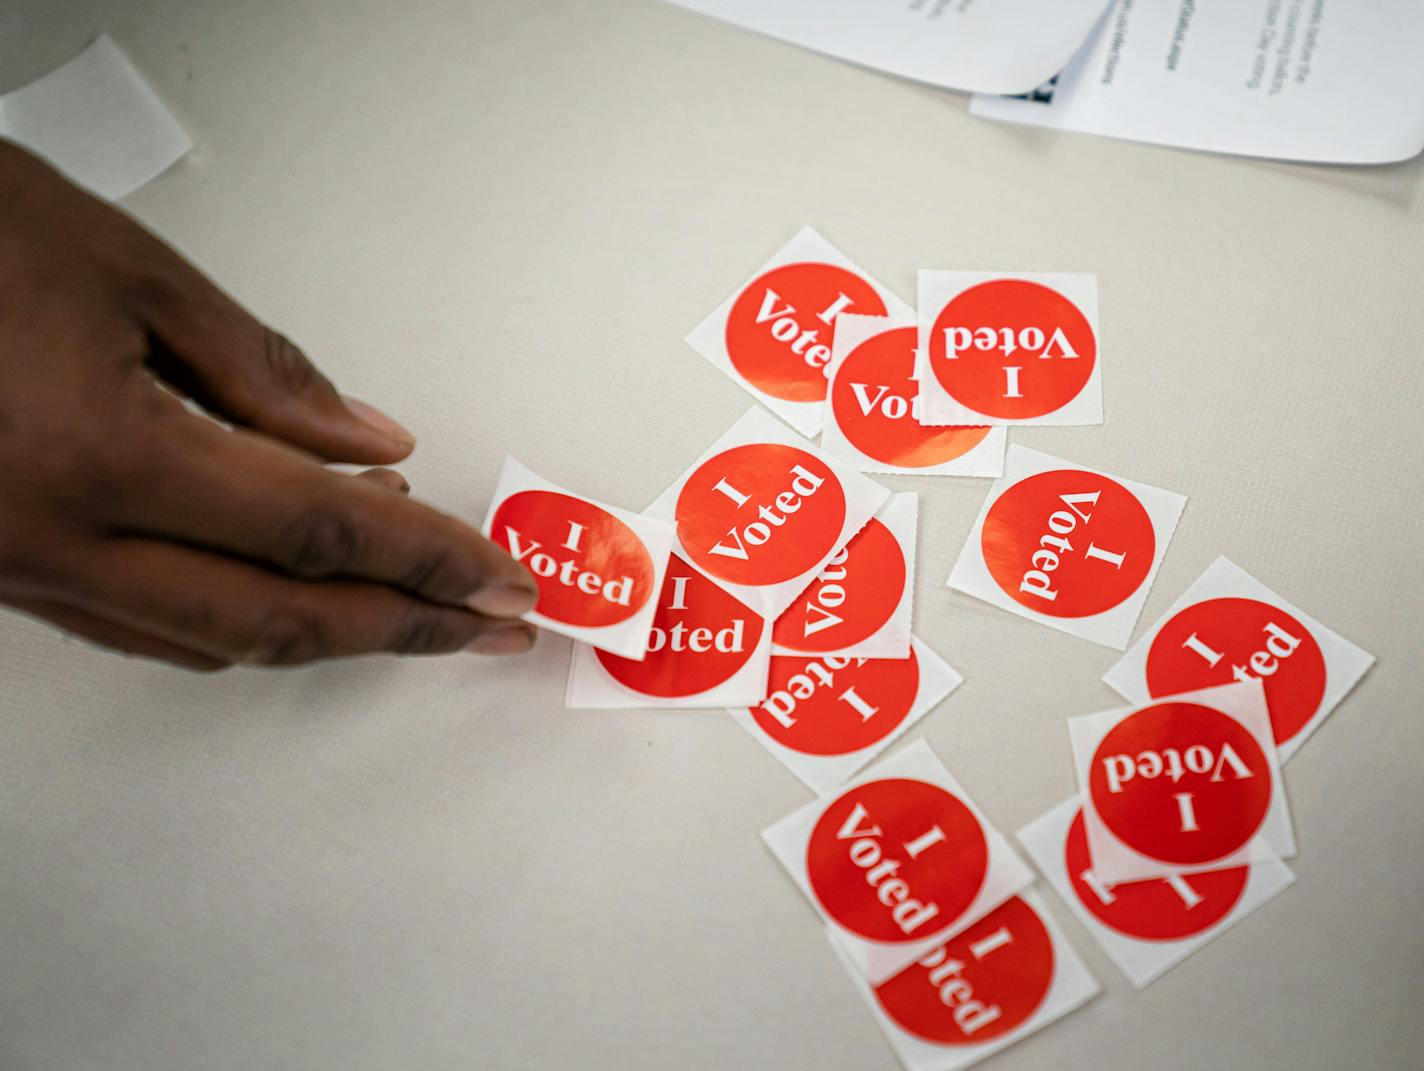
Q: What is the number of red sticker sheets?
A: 14